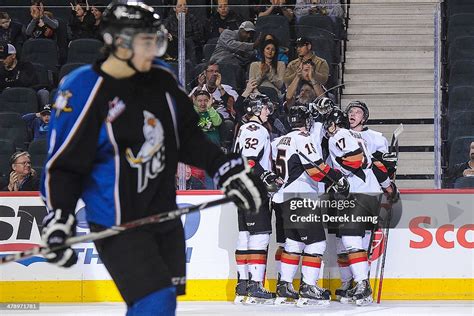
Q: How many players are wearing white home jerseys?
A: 5